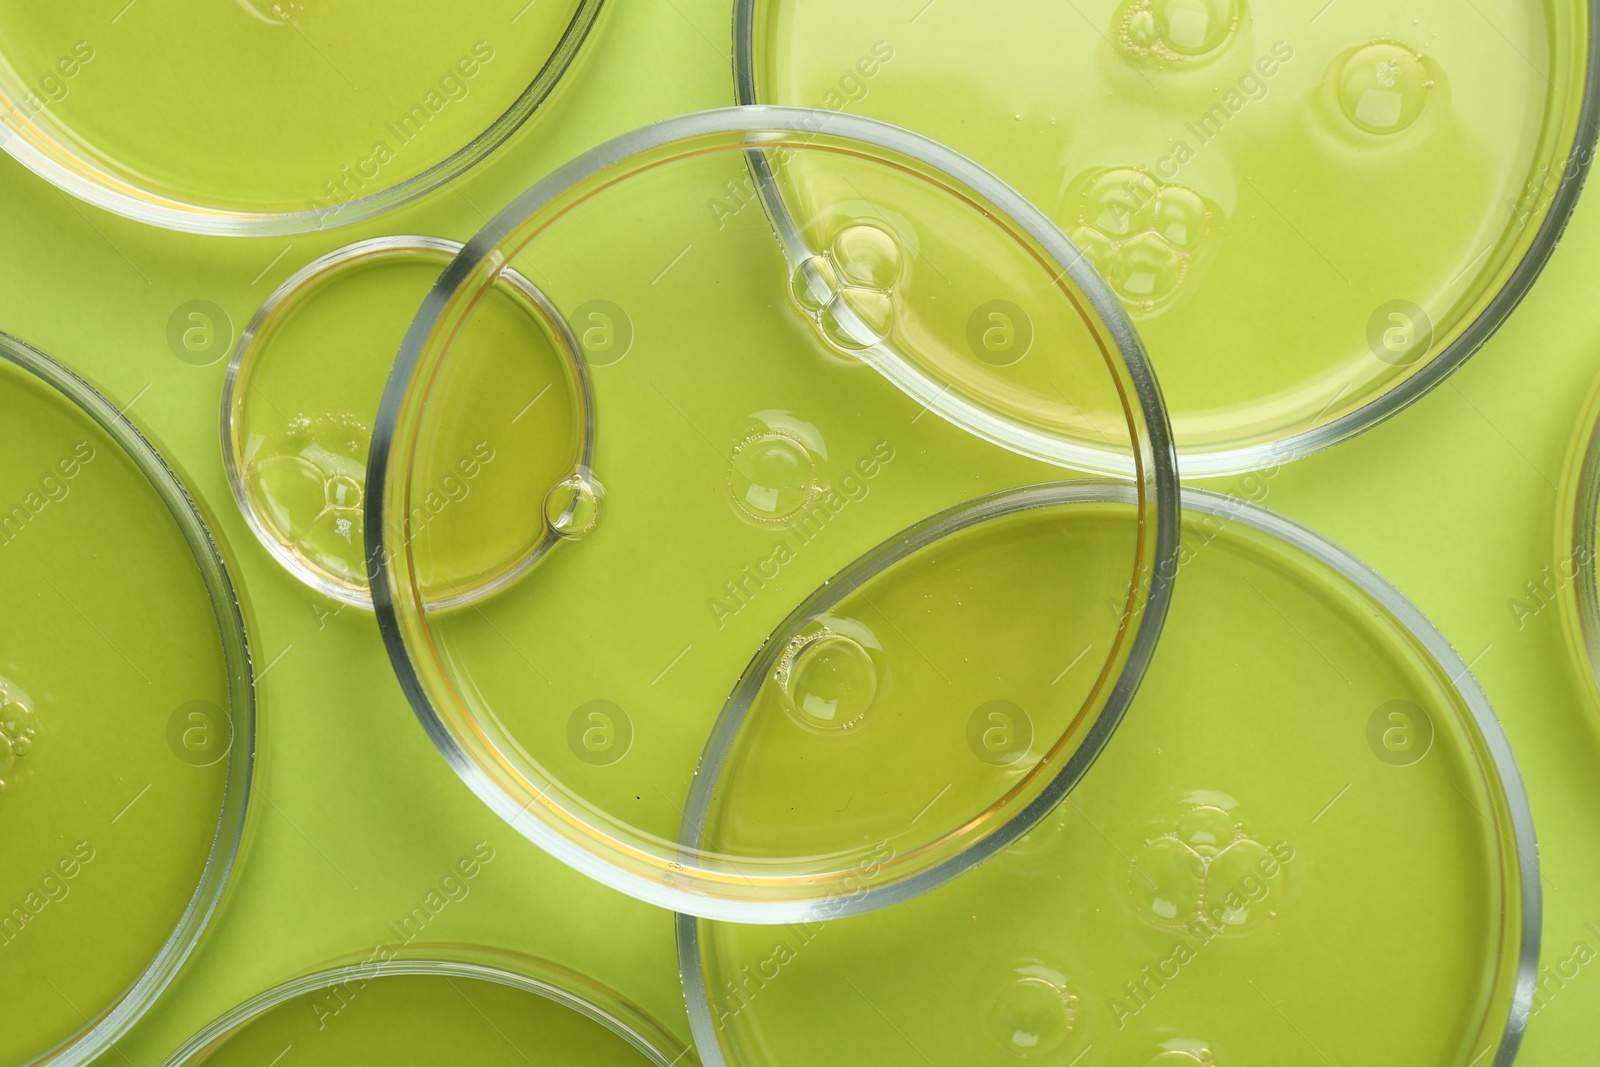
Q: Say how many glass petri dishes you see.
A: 8